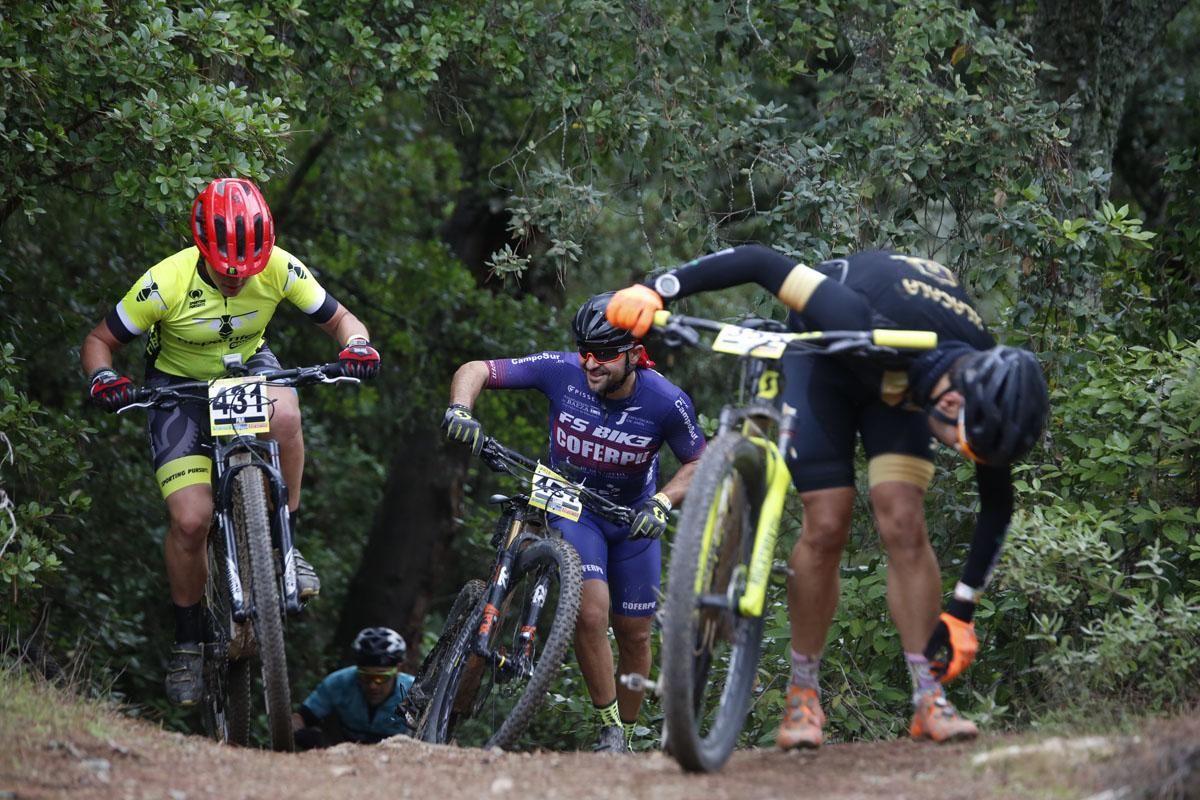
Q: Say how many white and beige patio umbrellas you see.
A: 0